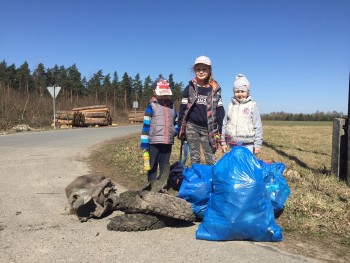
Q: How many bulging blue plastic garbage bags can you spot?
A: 3